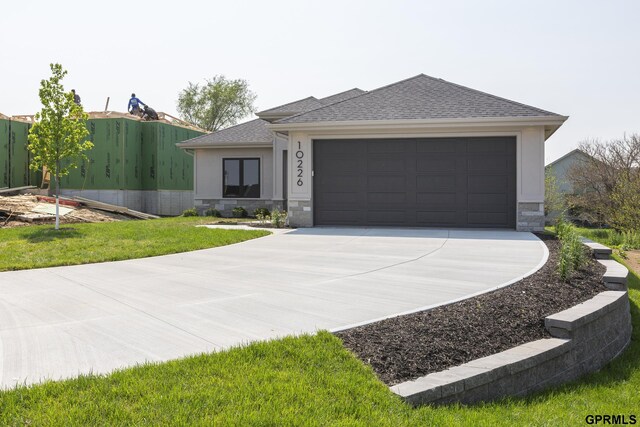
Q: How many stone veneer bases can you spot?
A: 3